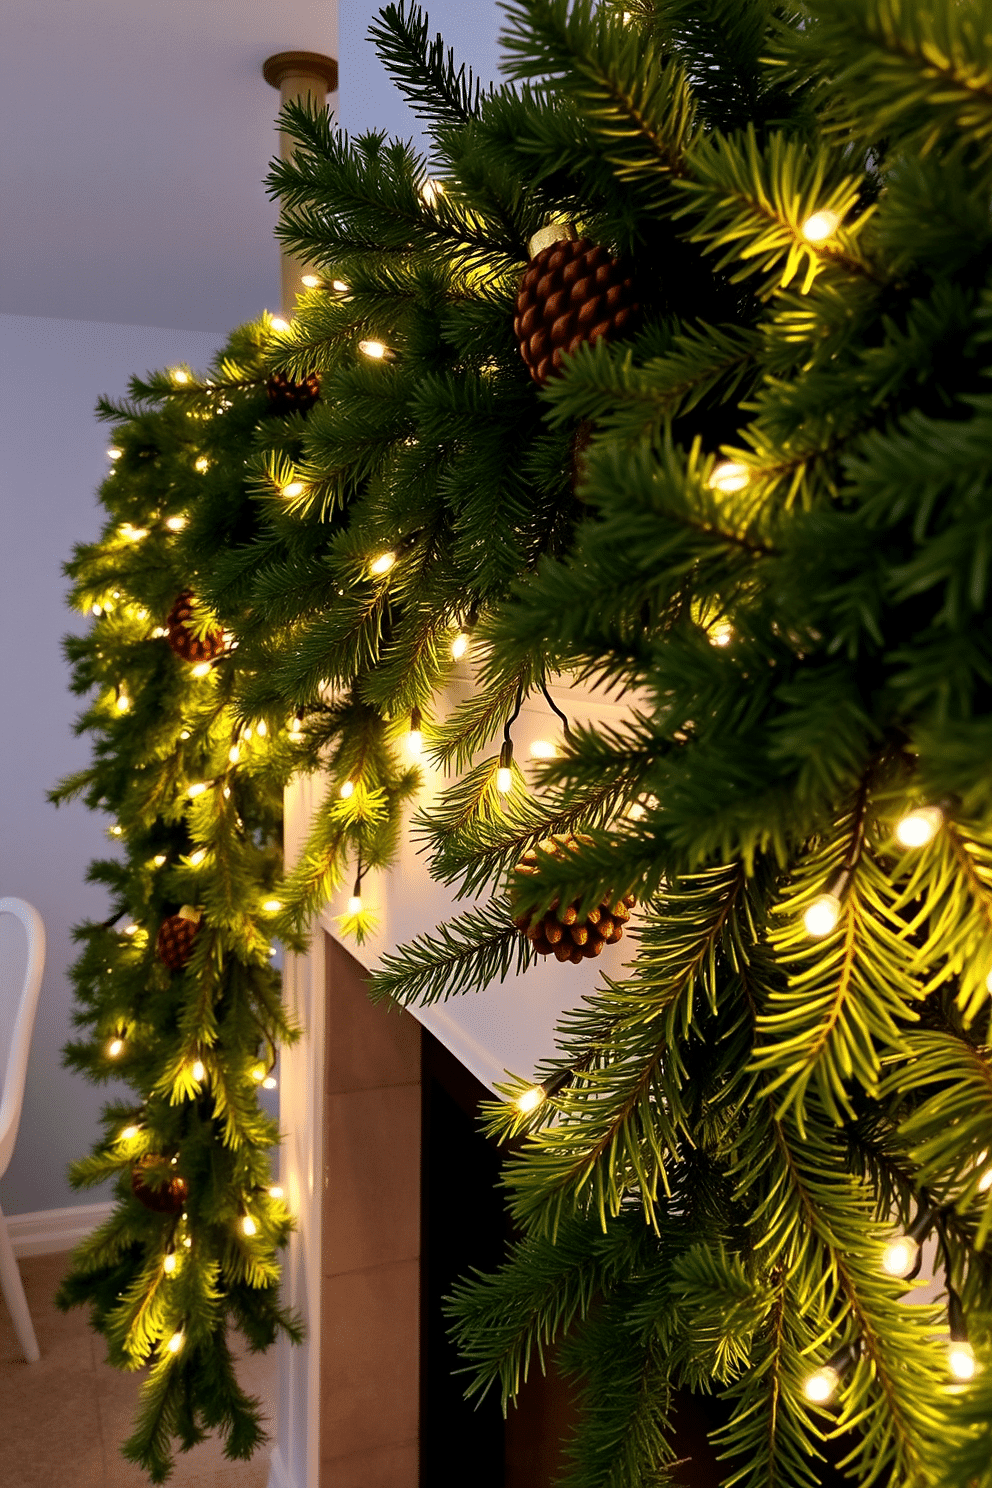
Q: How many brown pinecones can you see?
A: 6